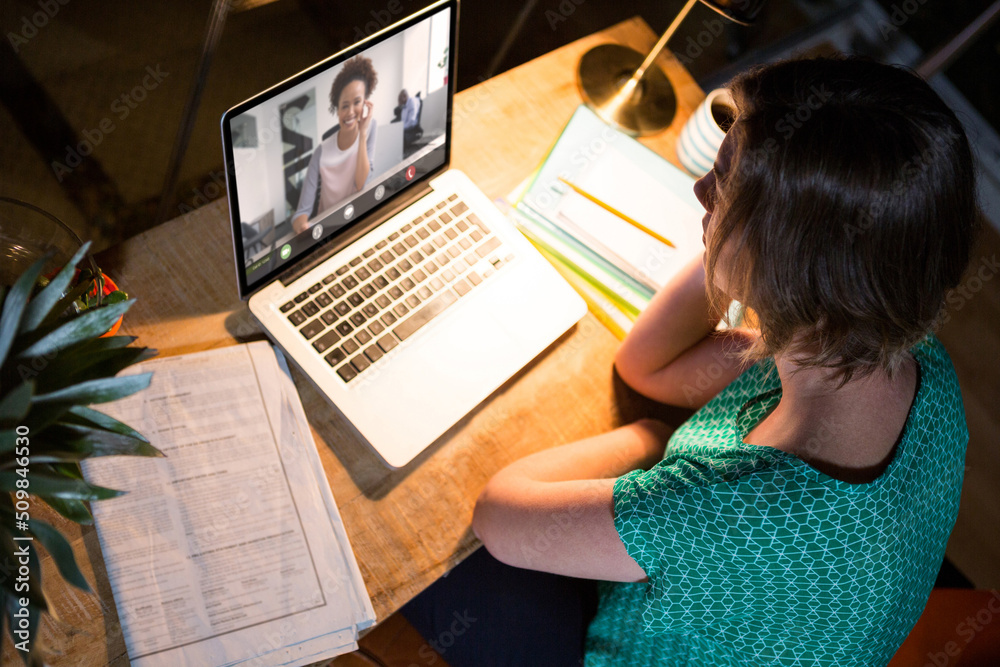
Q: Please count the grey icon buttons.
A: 3